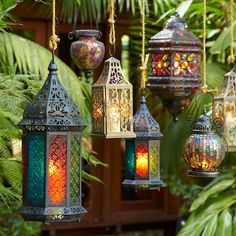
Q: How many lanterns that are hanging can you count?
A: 7